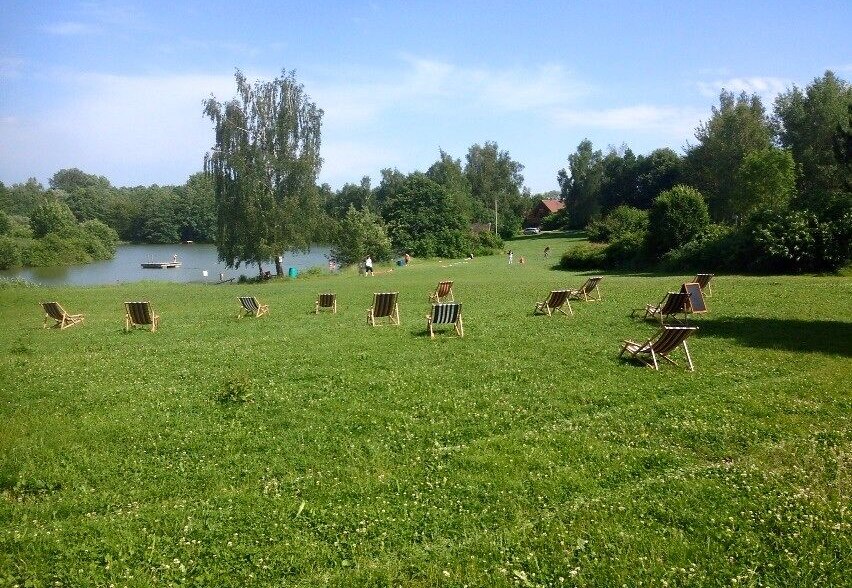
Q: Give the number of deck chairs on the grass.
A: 12